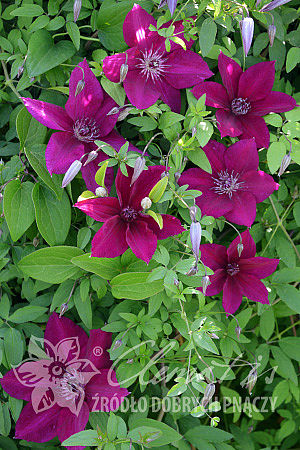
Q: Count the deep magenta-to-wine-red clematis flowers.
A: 7